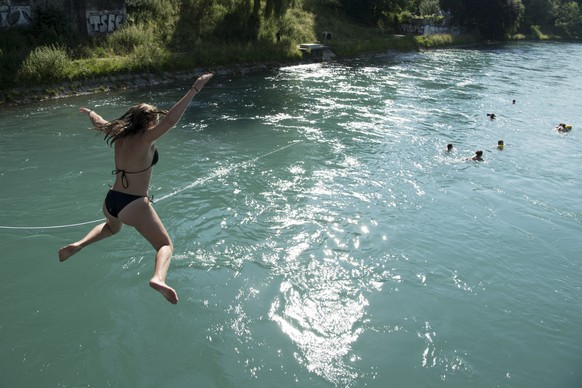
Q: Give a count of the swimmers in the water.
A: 6